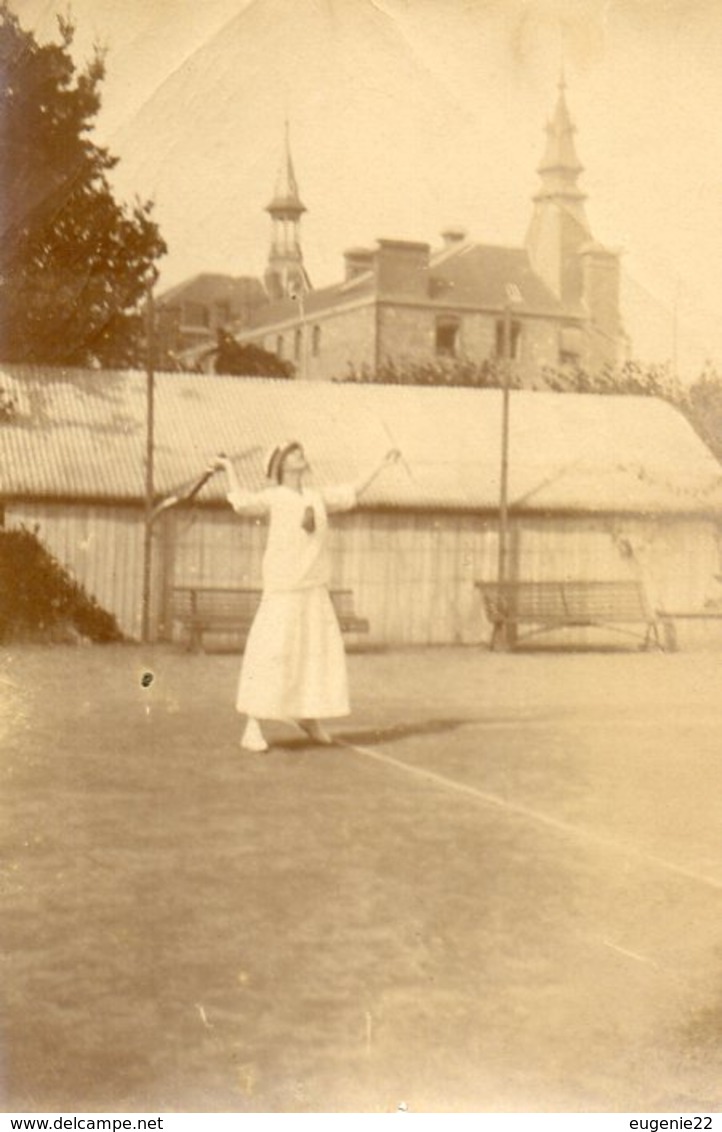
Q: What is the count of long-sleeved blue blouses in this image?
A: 0